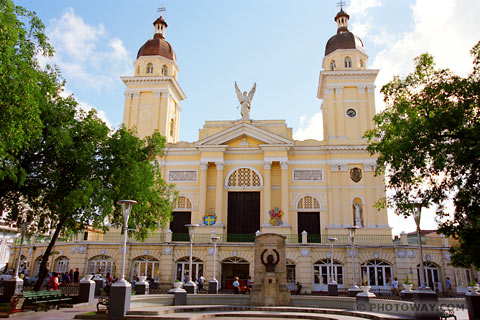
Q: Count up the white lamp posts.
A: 7